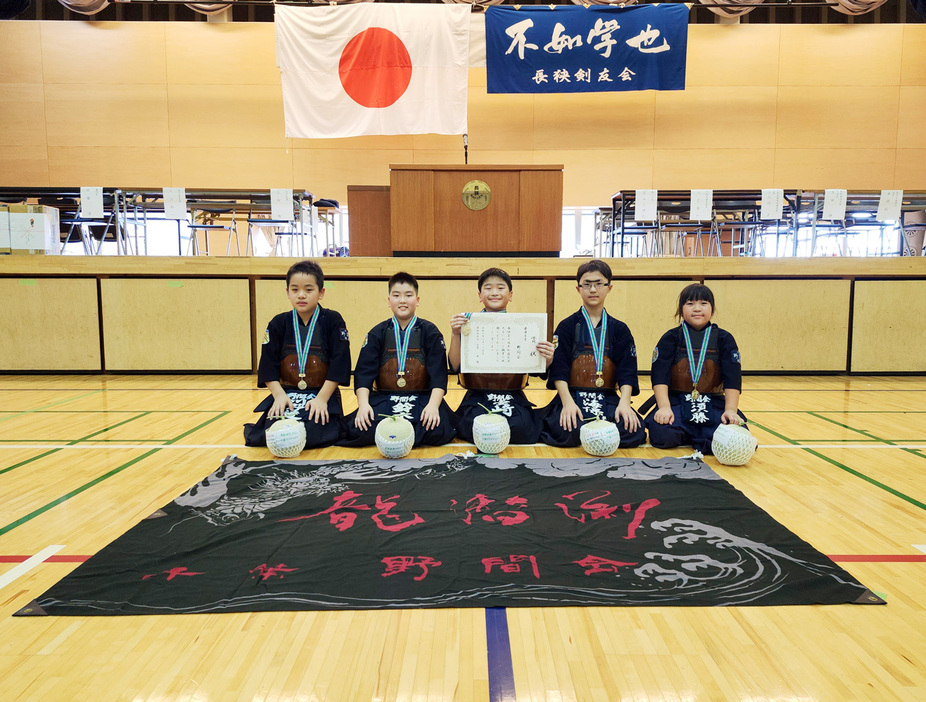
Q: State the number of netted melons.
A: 5